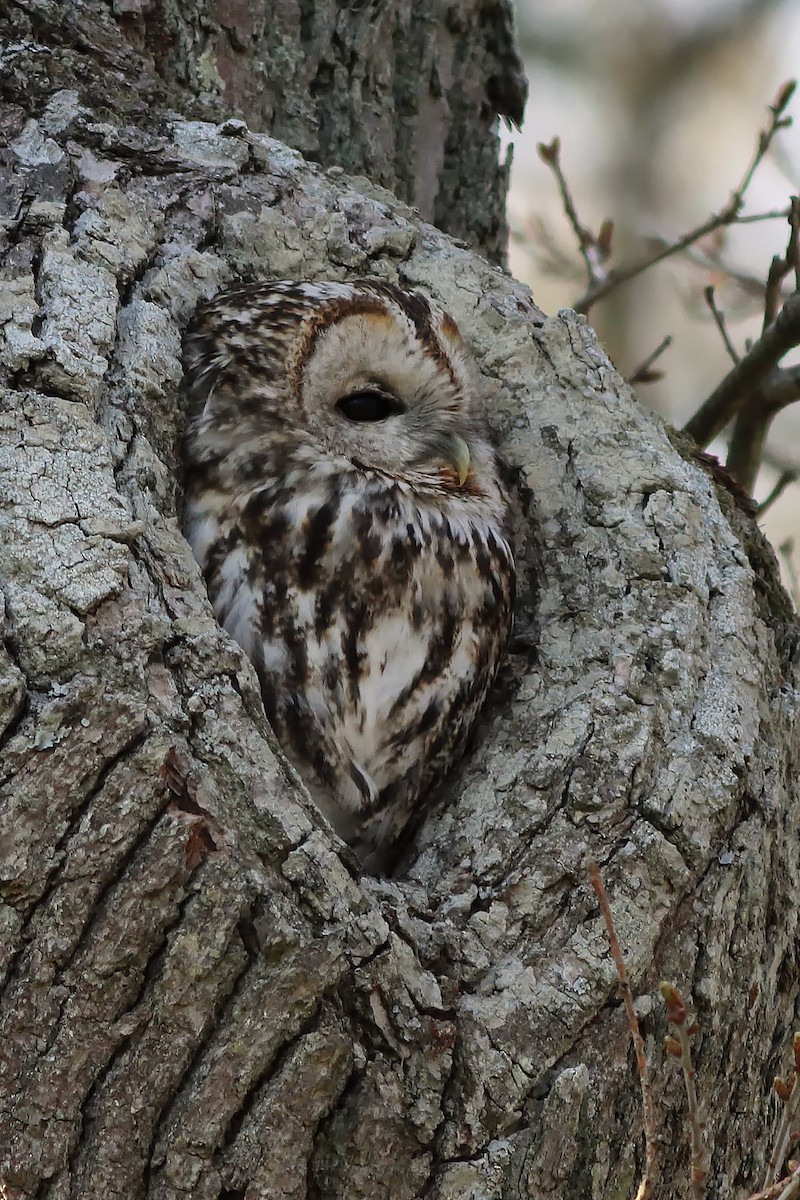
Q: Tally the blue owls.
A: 0